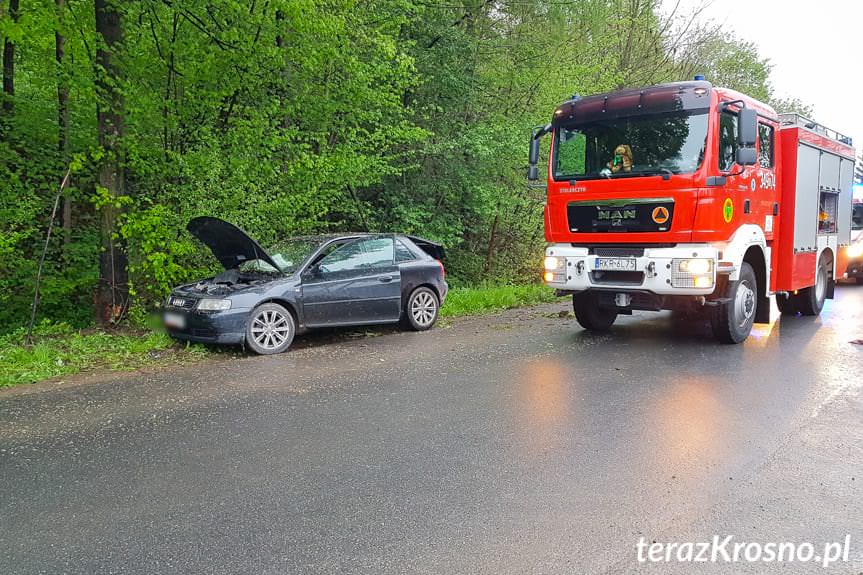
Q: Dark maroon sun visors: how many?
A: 1